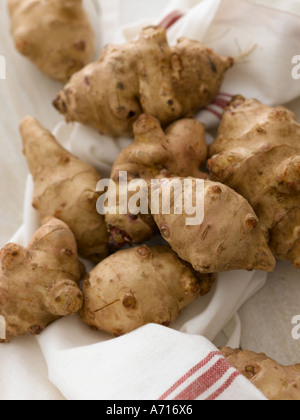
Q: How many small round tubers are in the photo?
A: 9